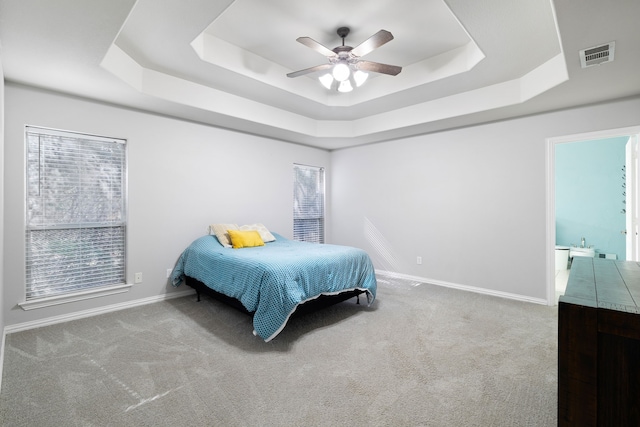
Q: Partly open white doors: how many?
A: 1